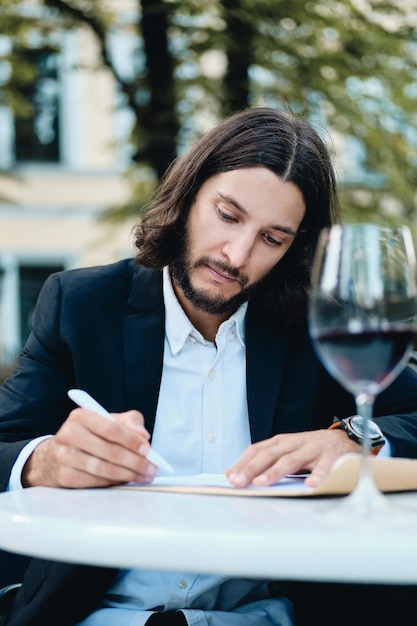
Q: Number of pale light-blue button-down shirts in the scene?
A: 1